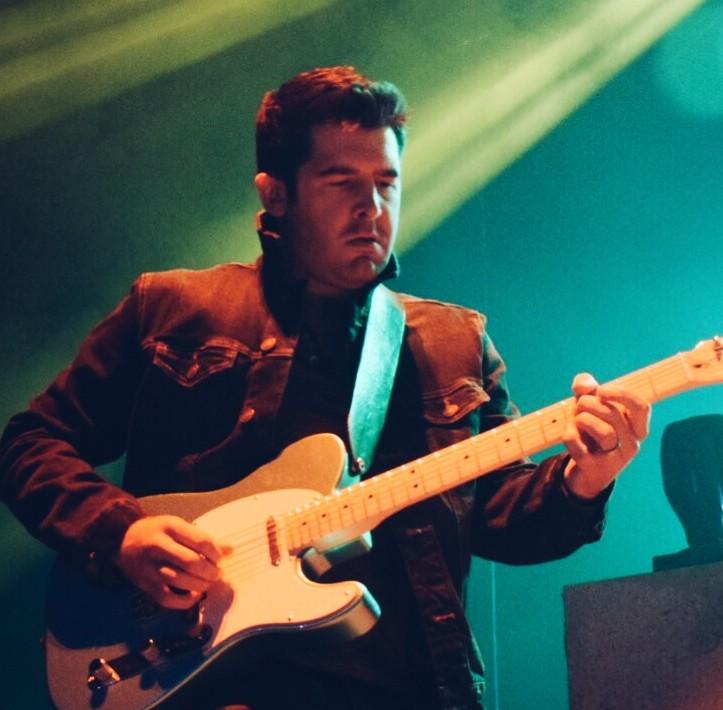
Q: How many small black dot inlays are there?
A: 9